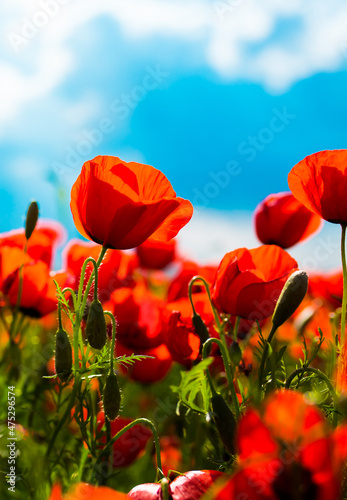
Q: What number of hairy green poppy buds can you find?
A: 7